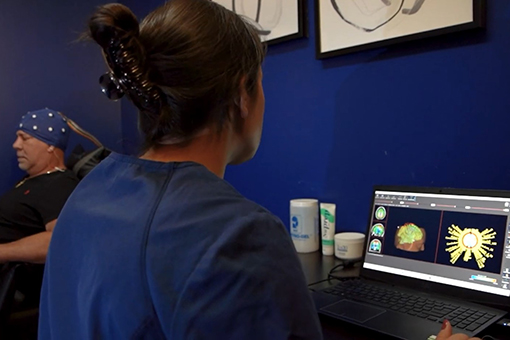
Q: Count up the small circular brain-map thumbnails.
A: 3